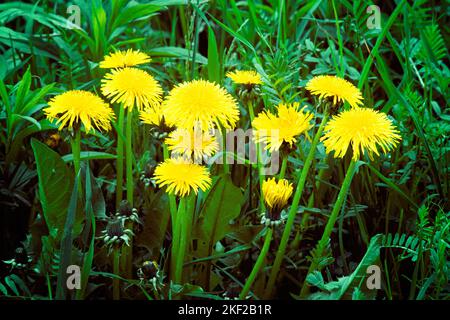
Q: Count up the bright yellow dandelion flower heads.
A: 12